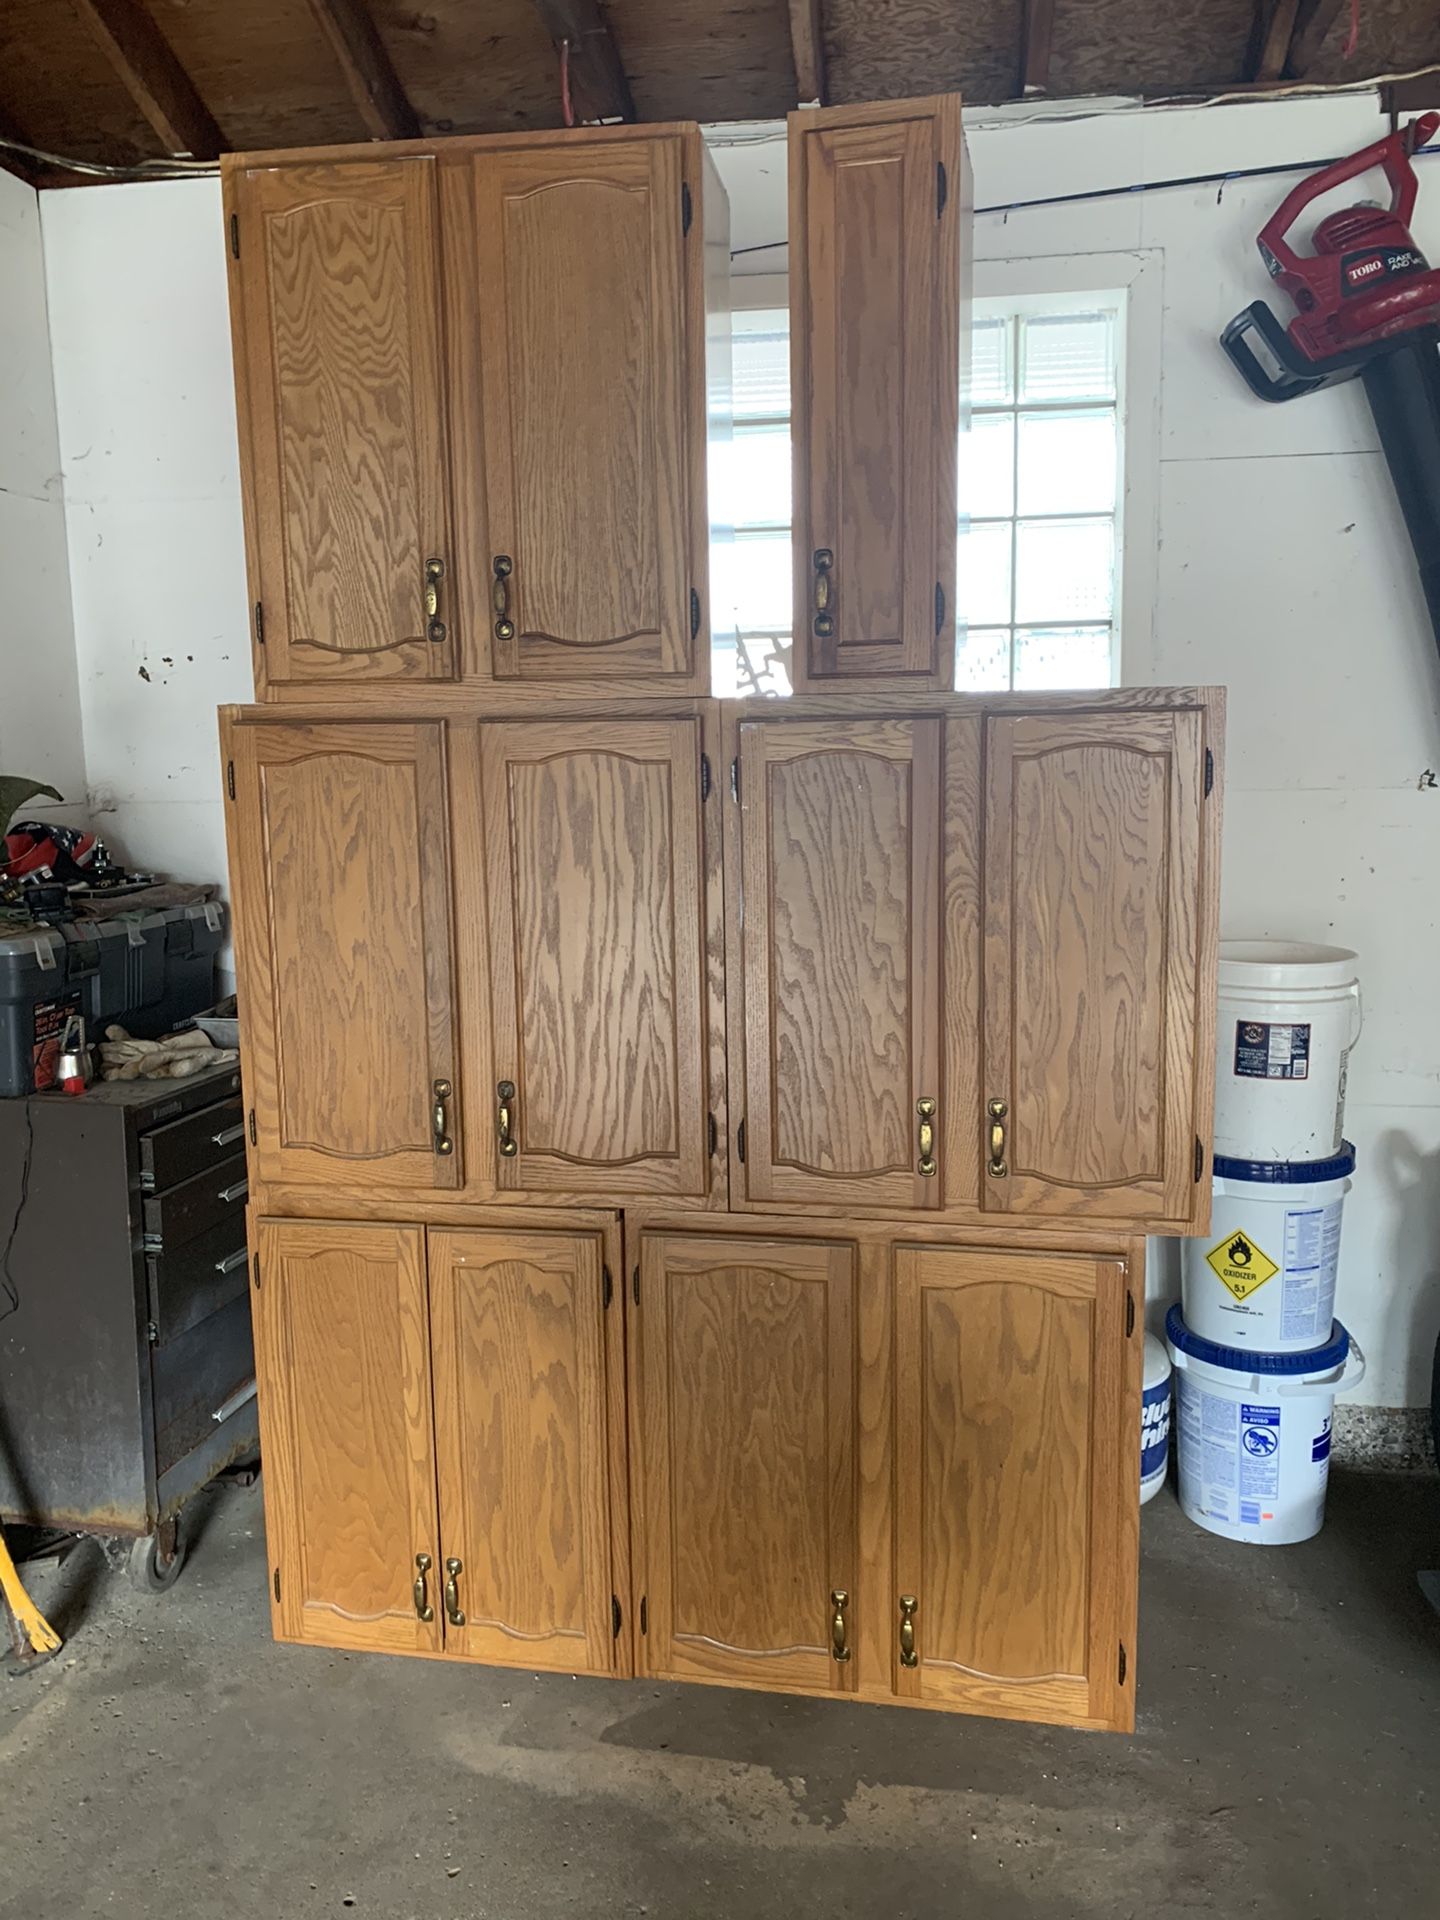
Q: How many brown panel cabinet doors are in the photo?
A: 11